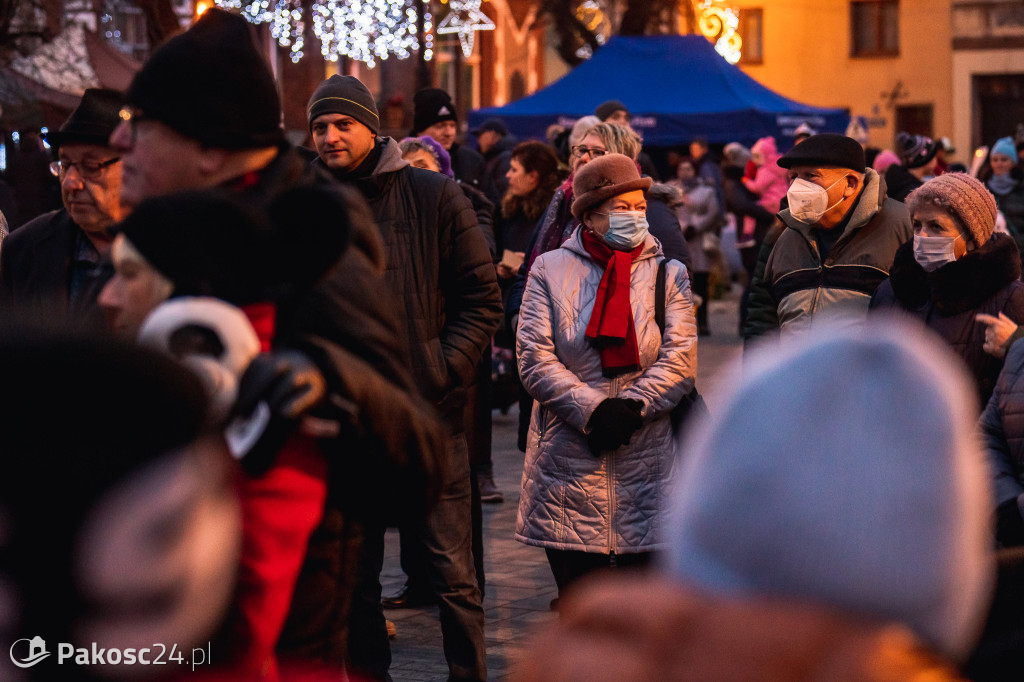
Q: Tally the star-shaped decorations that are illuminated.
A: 1